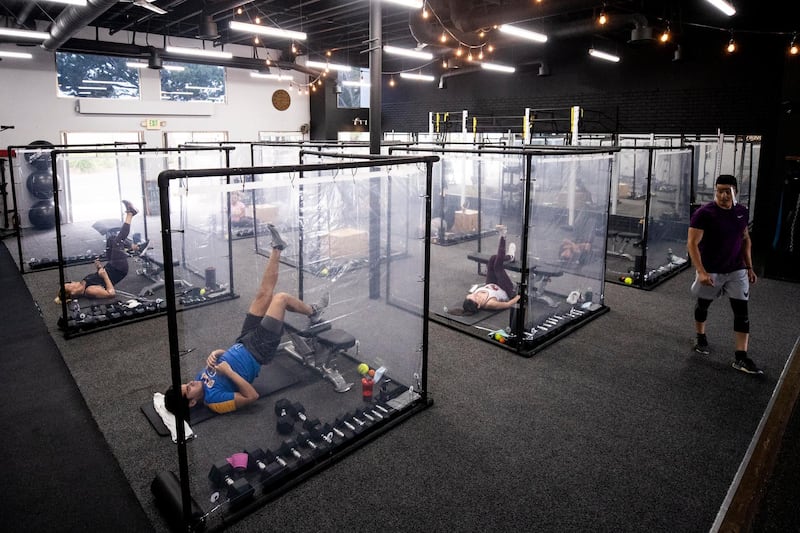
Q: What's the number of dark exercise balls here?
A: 3